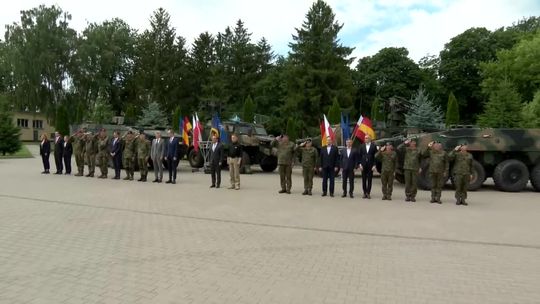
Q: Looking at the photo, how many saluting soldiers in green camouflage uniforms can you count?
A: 11